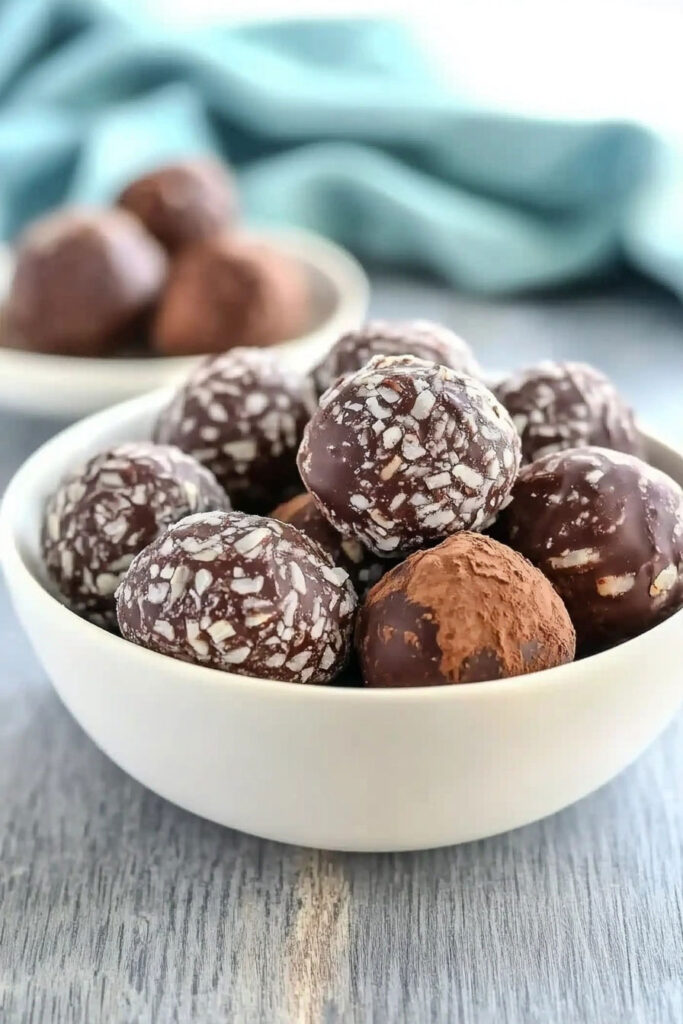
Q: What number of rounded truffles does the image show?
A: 12